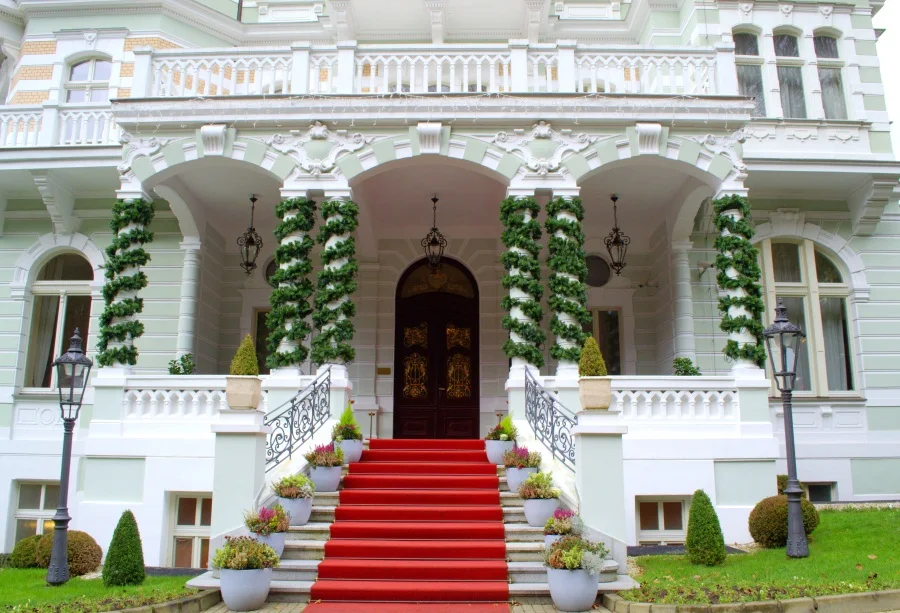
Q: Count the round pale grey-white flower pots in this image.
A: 10